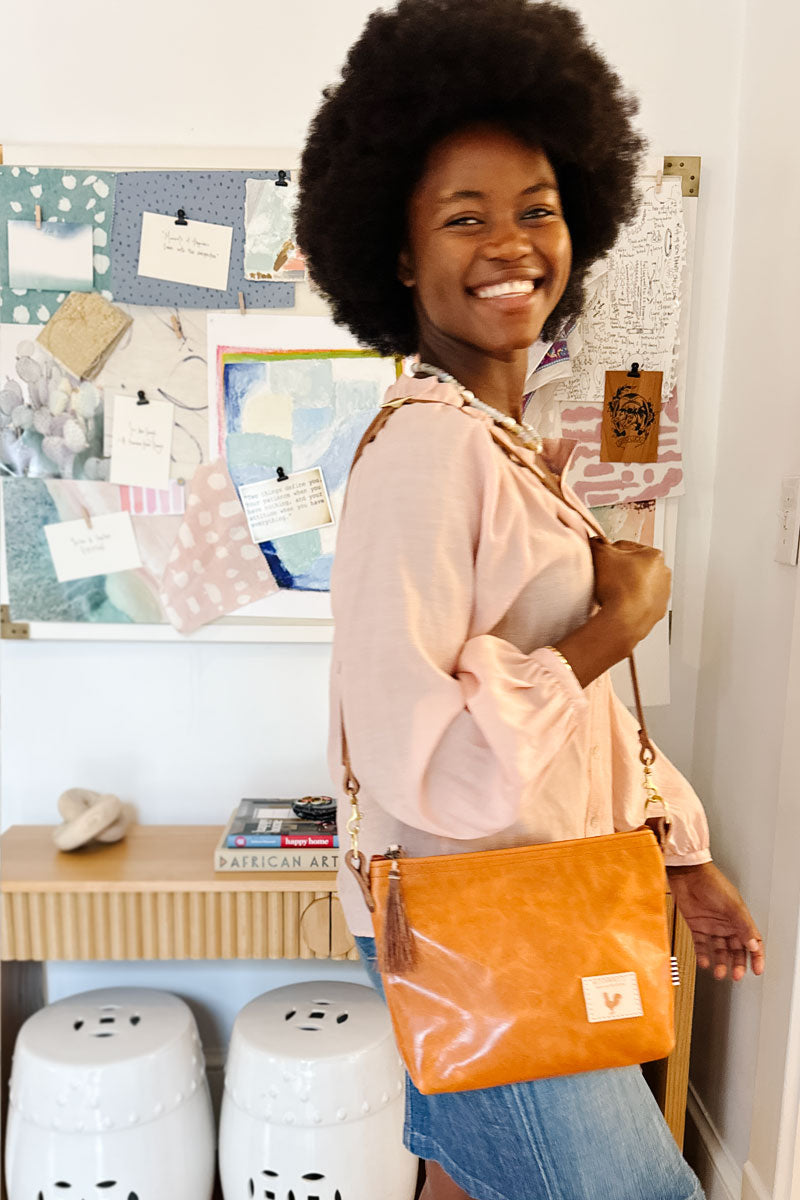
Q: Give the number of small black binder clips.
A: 5